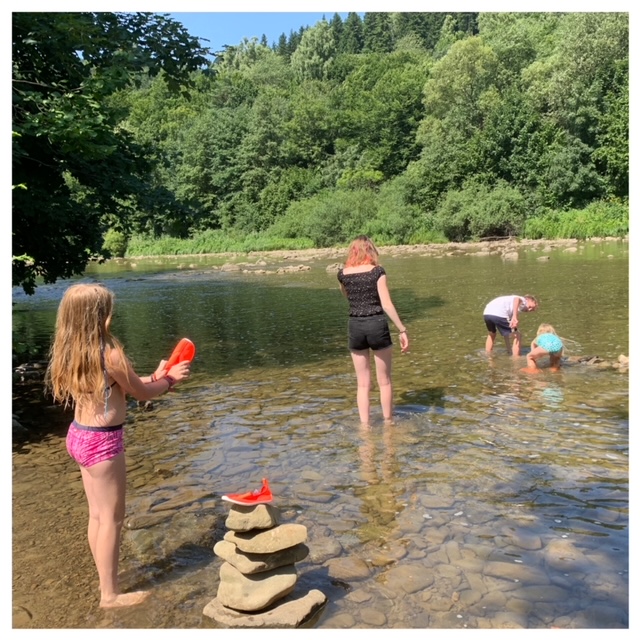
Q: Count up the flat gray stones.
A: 5